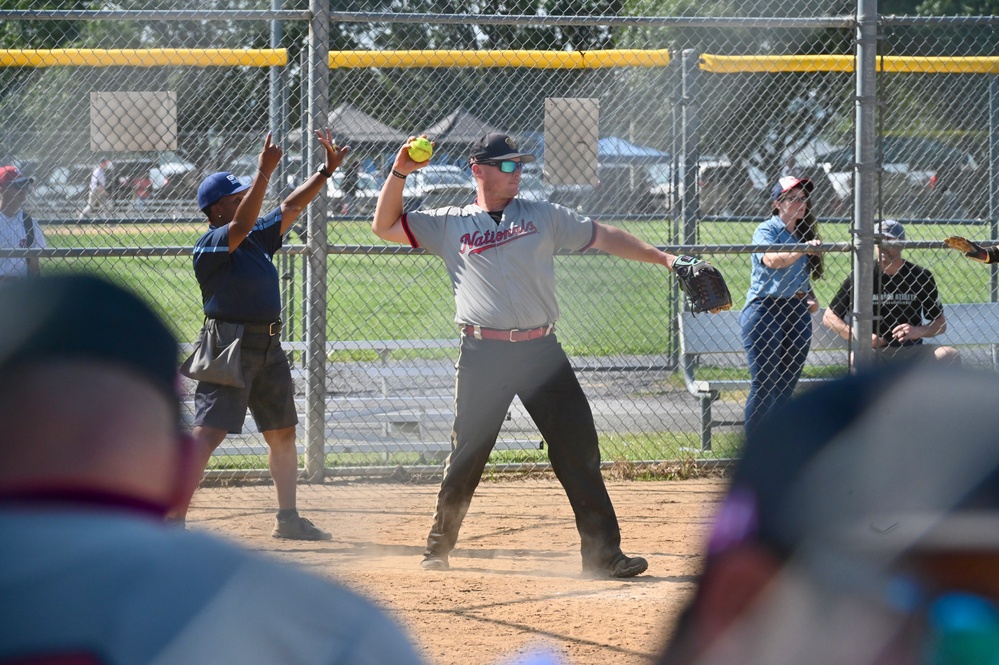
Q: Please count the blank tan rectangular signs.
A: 2